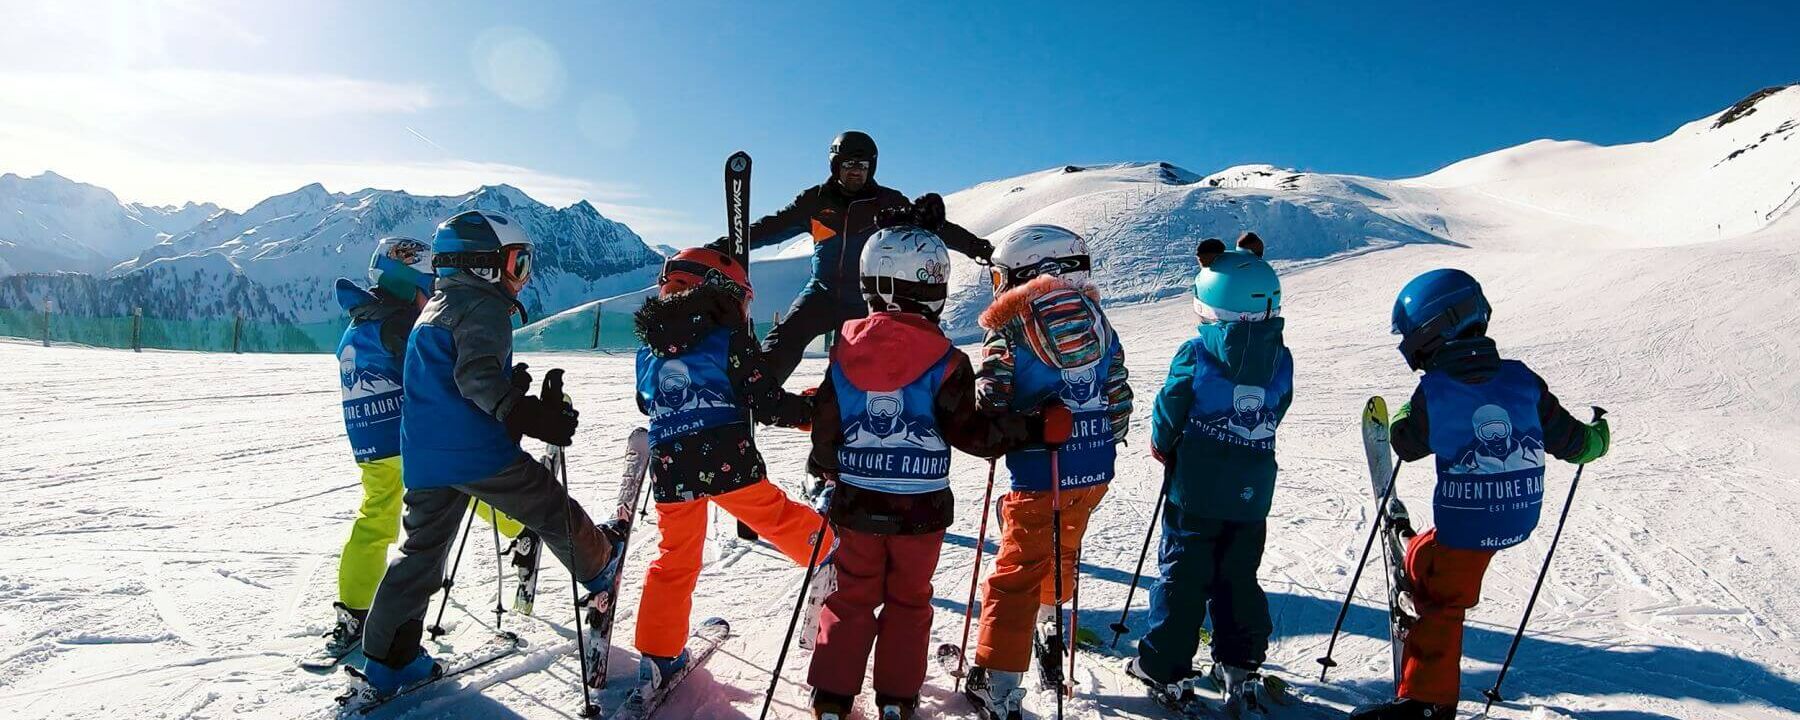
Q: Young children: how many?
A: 7